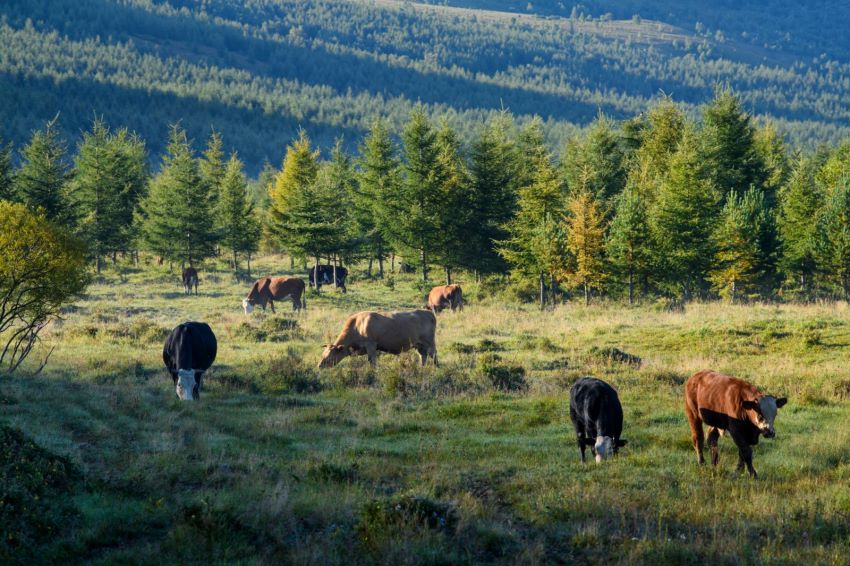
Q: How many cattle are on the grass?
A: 8